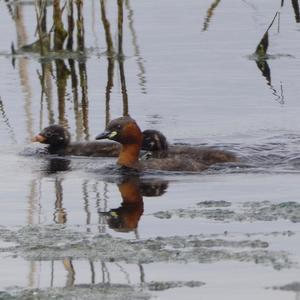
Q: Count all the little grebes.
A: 3